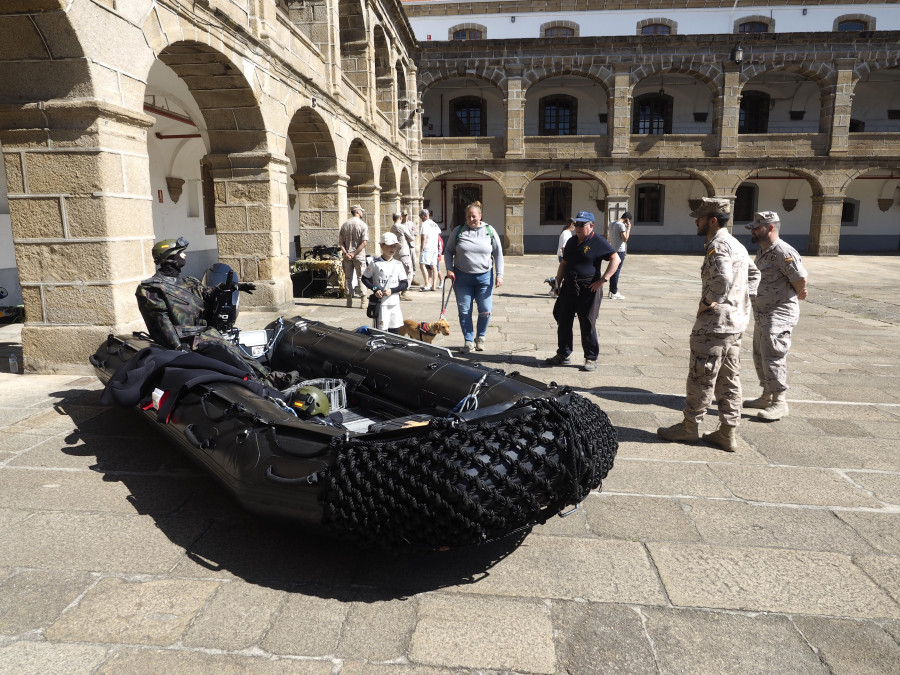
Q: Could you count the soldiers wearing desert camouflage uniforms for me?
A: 5